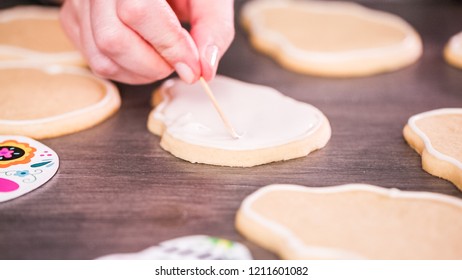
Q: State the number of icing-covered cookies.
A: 1